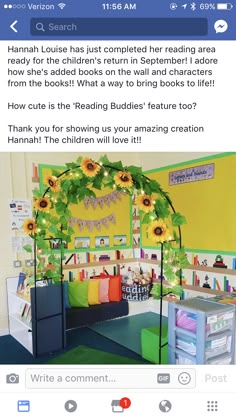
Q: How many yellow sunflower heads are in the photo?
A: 7